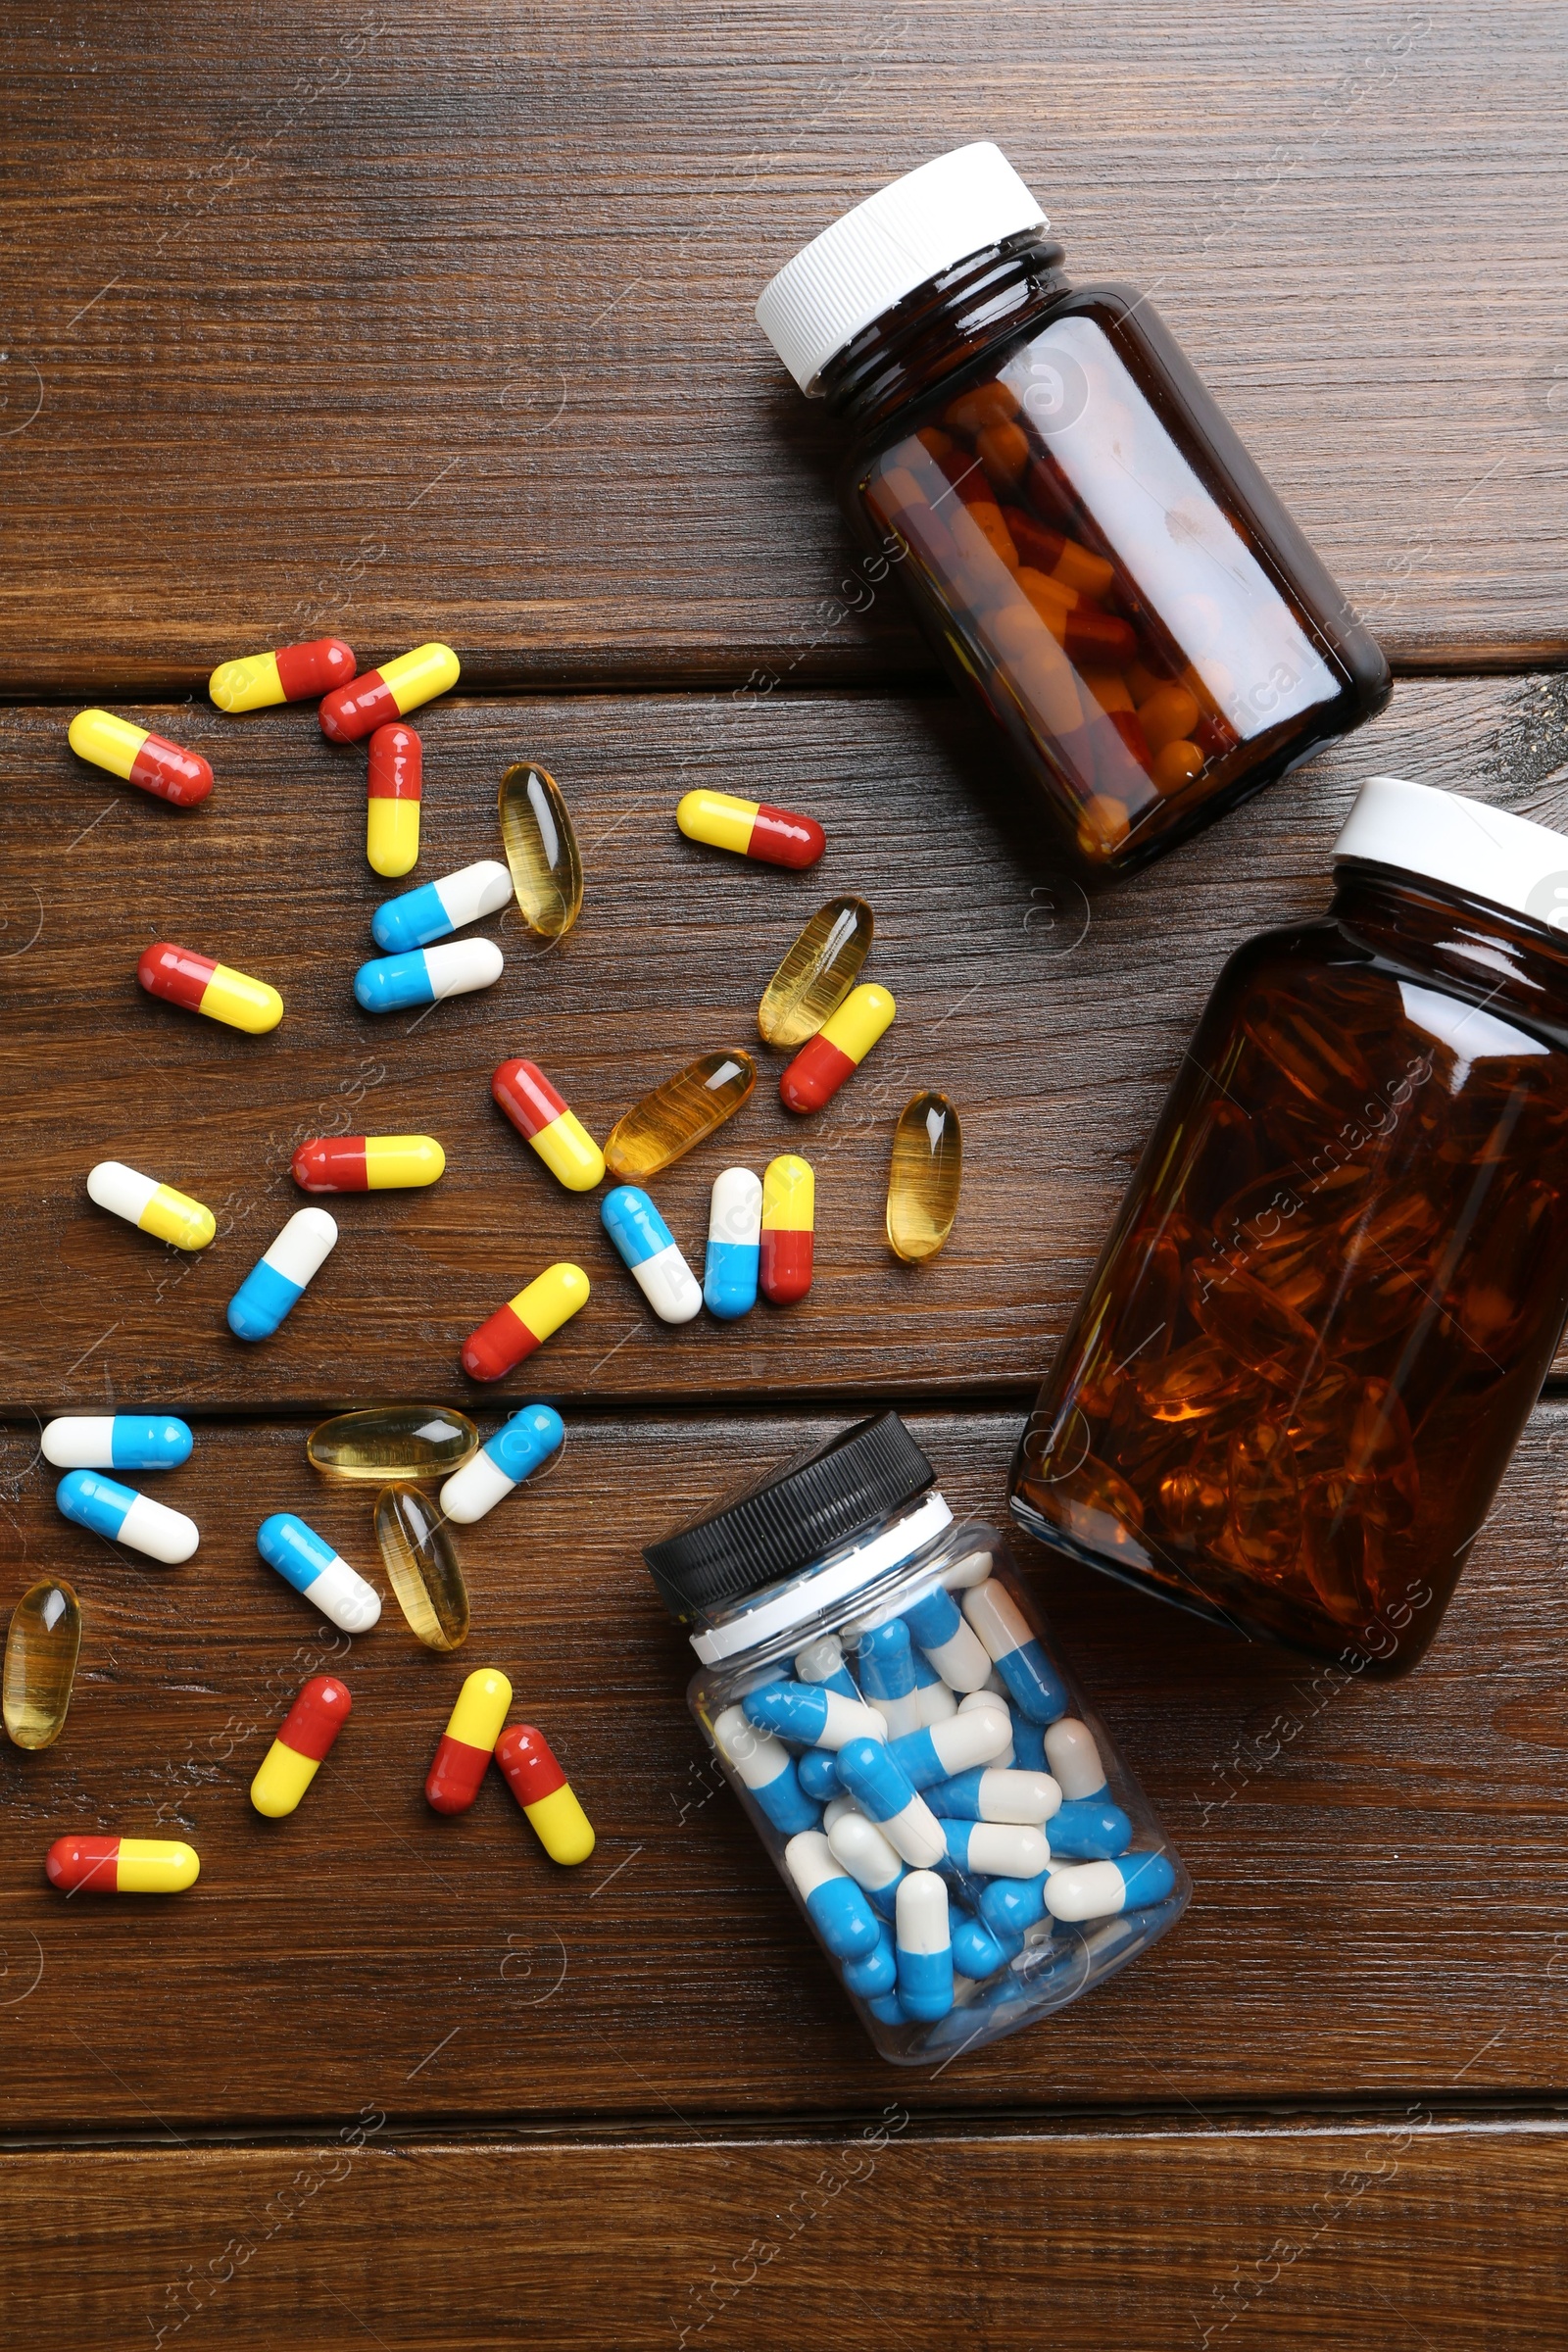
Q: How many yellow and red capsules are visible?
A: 15